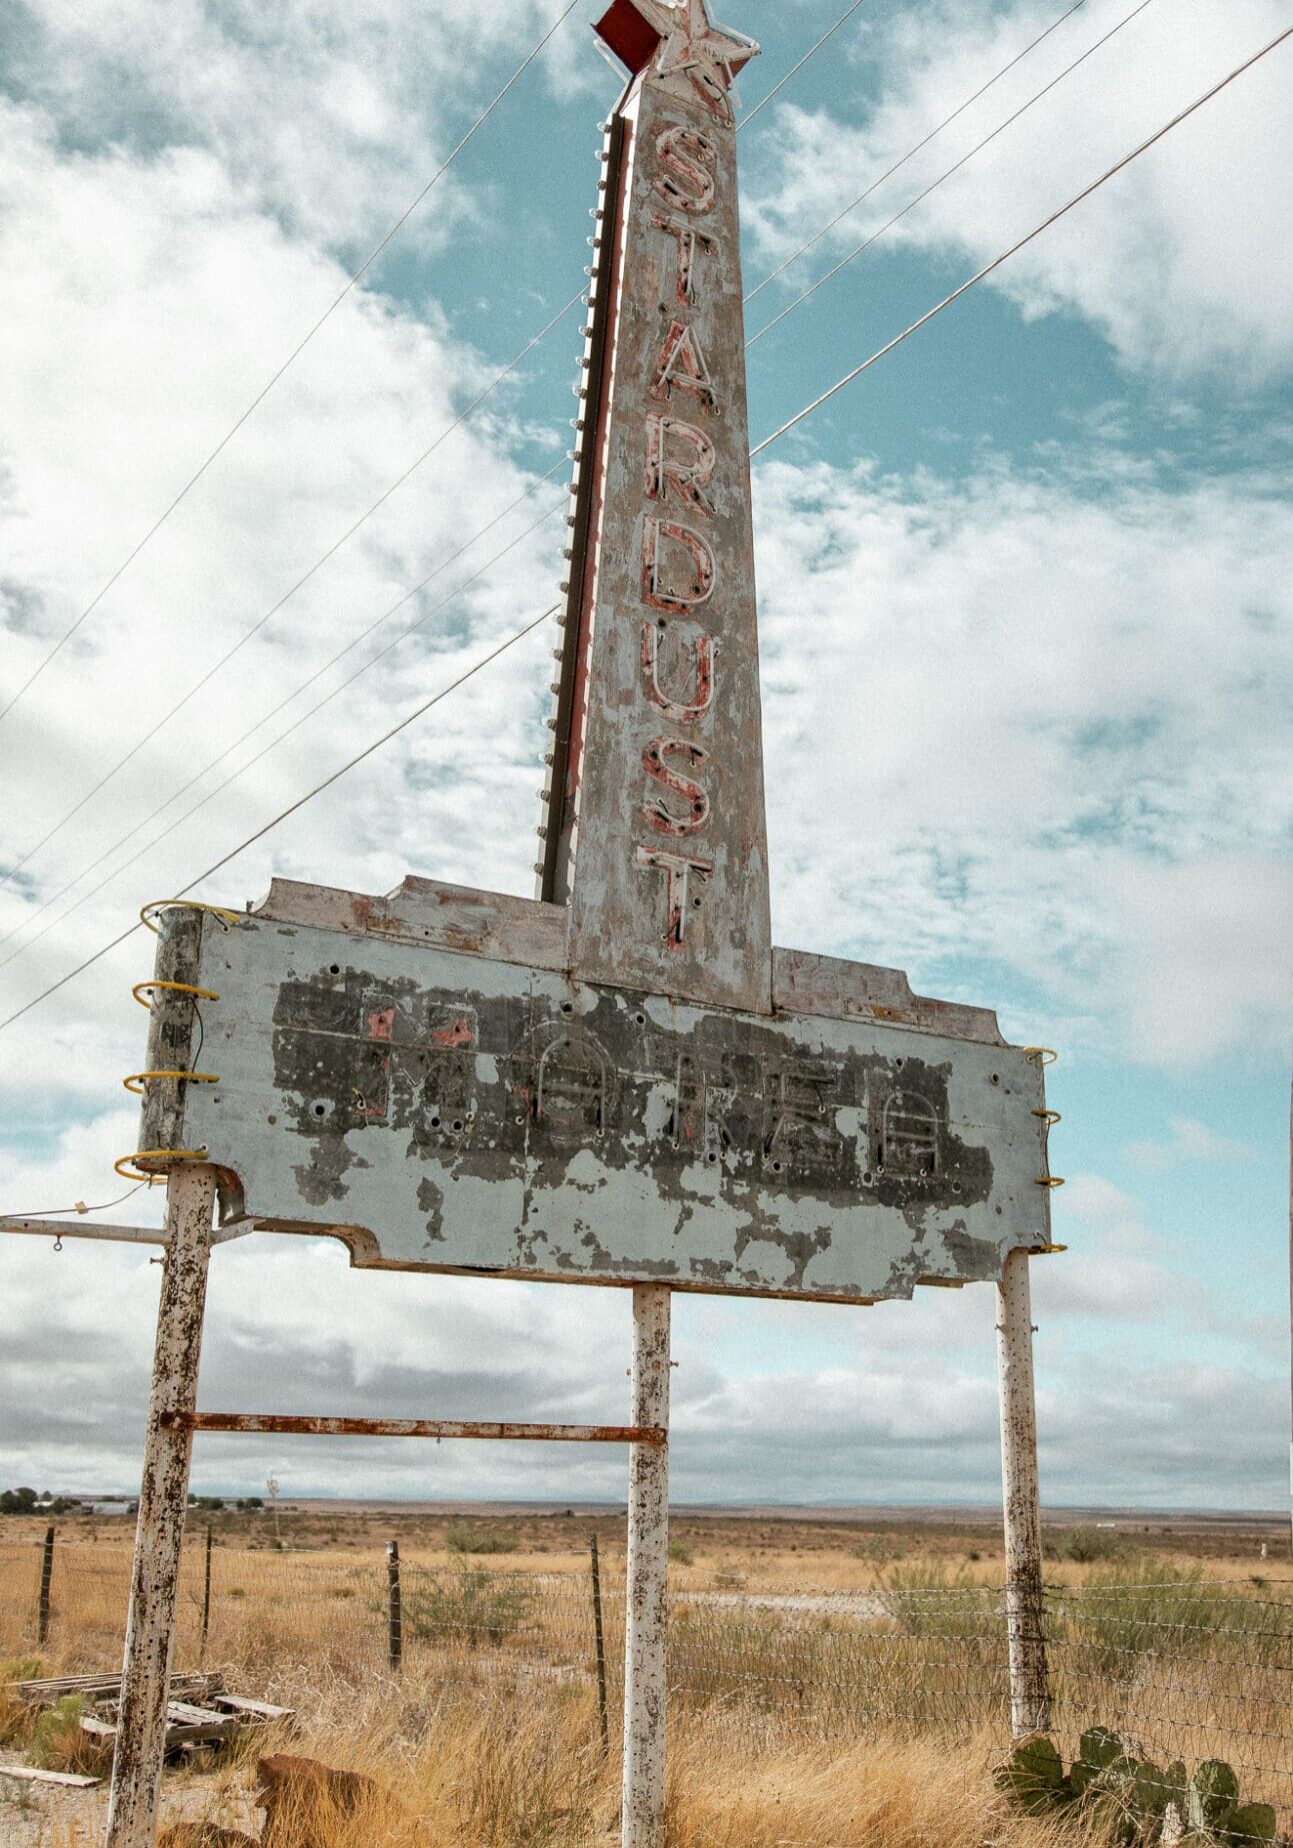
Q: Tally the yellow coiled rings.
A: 8